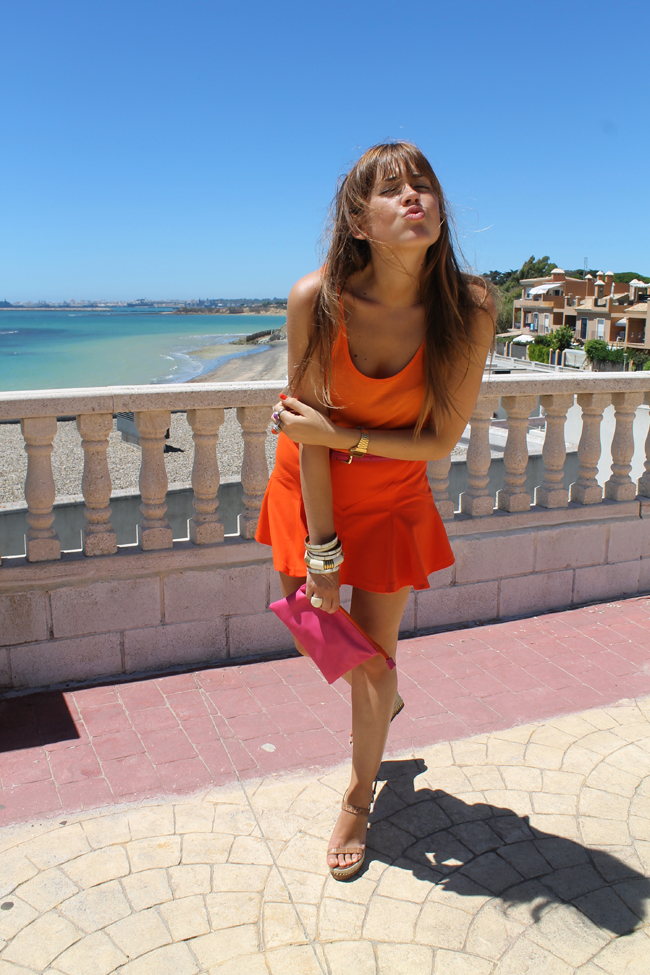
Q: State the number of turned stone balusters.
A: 12